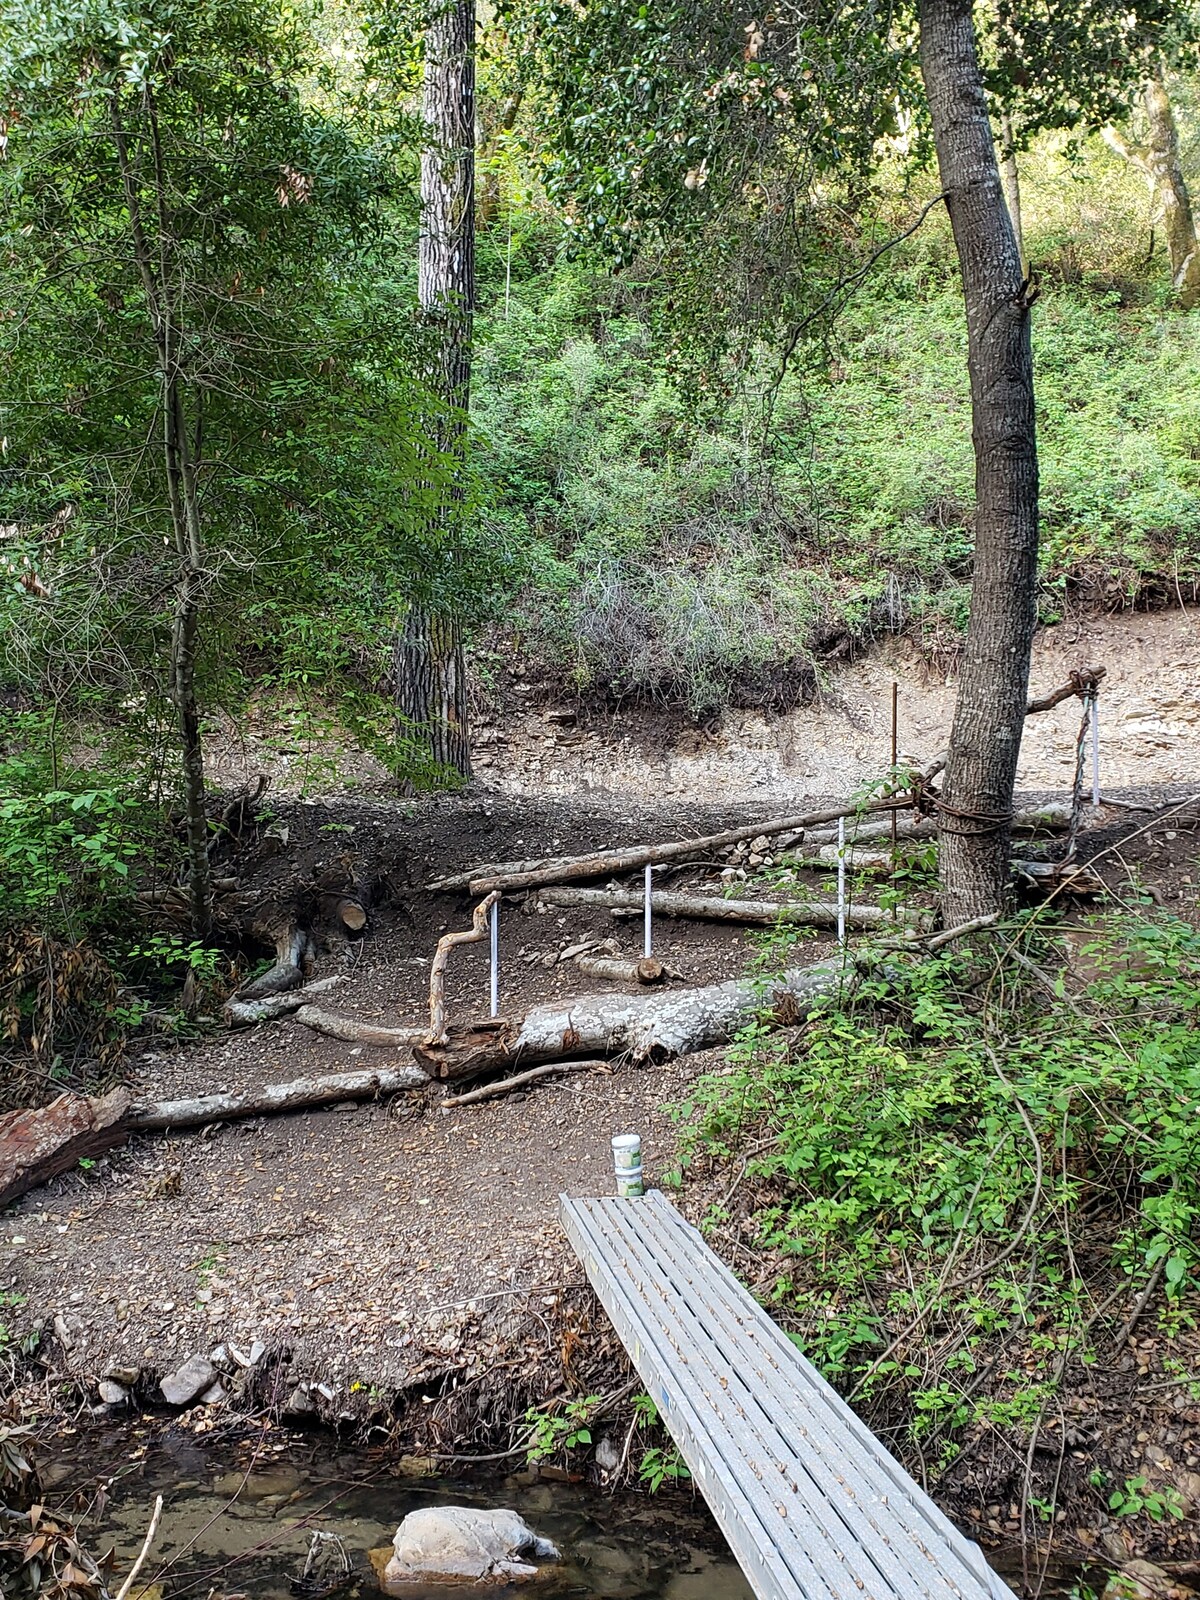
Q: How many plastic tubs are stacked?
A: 2